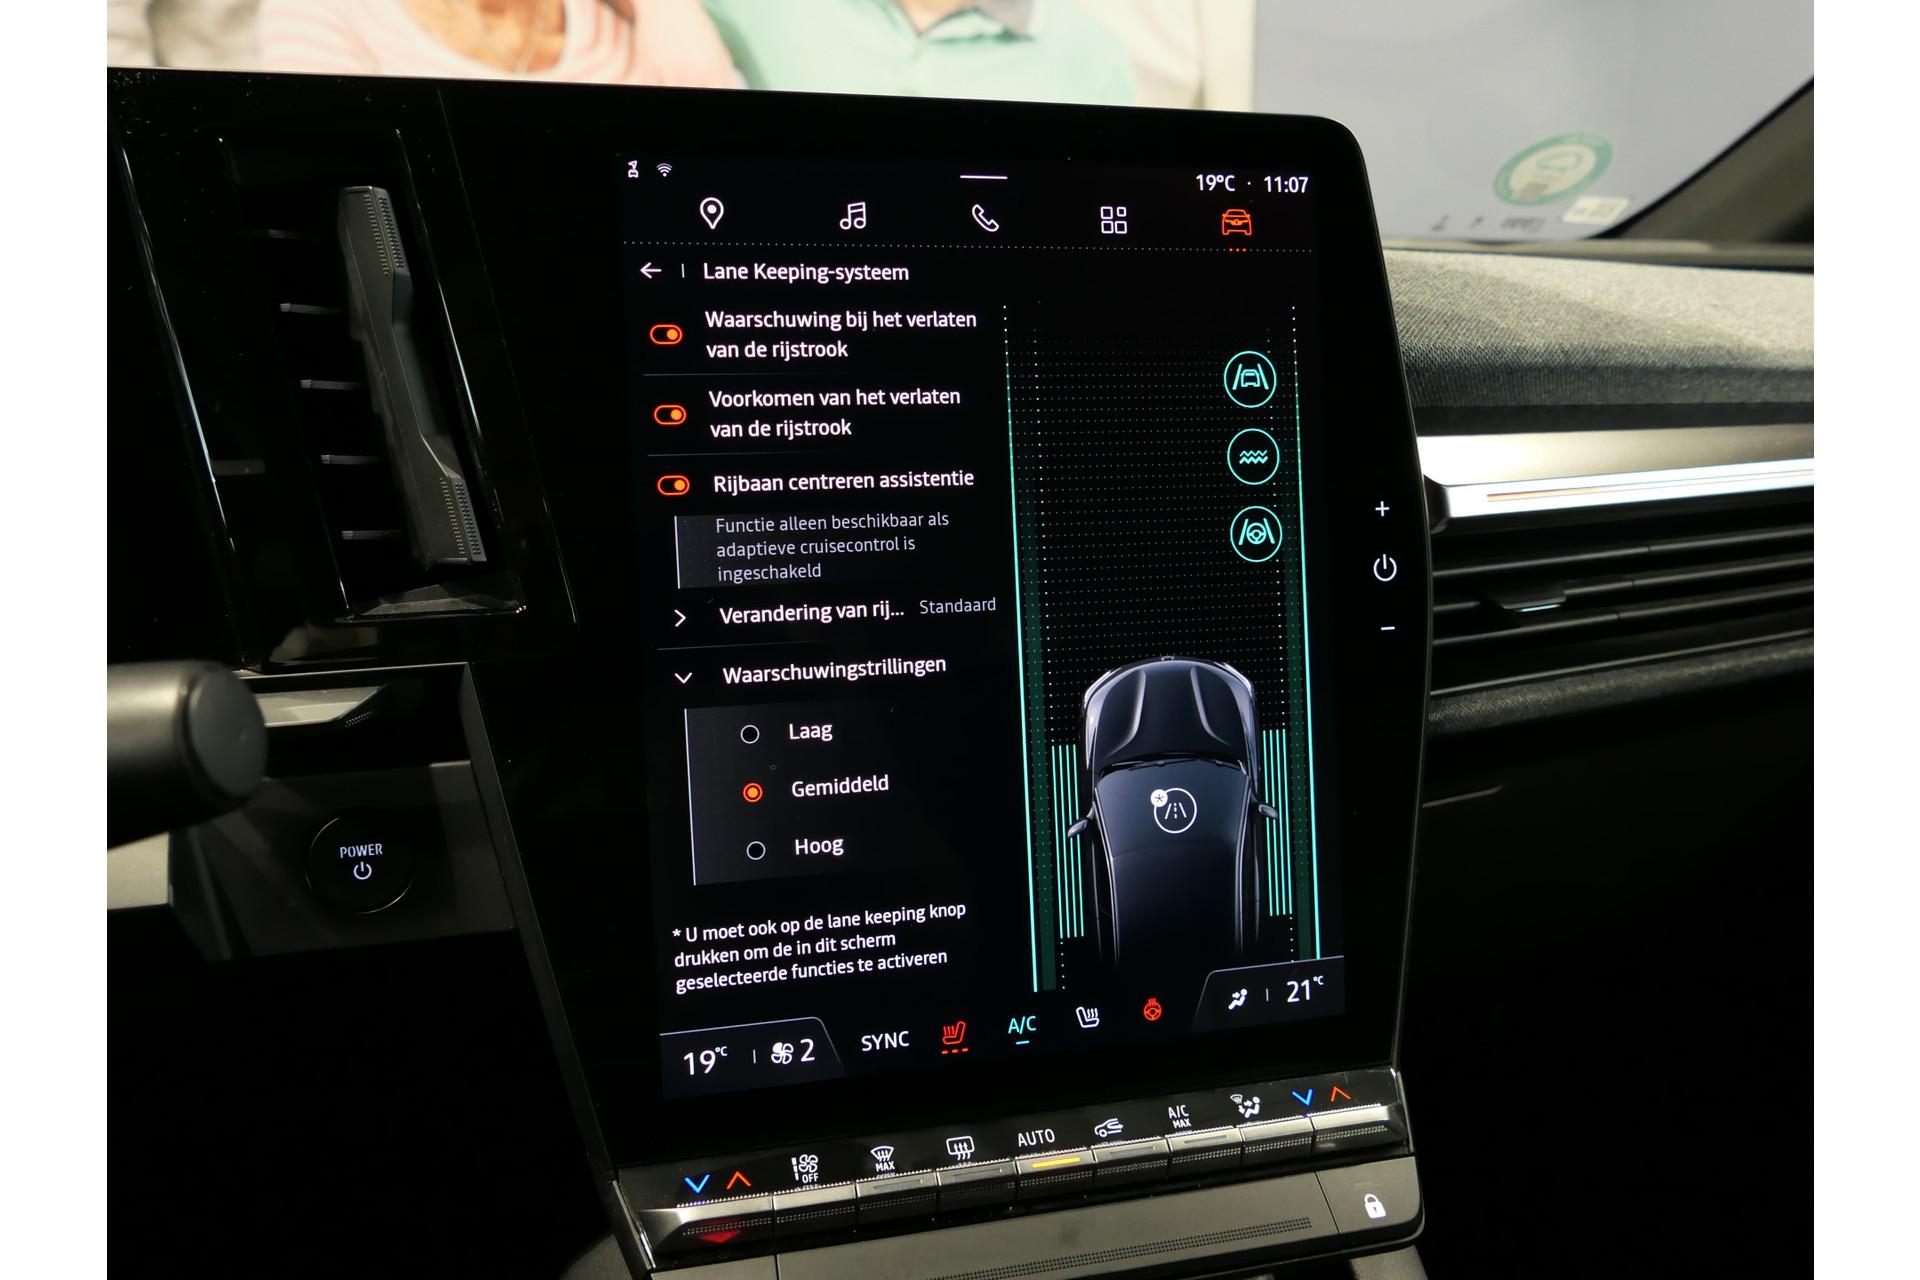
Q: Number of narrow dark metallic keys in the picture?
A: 9